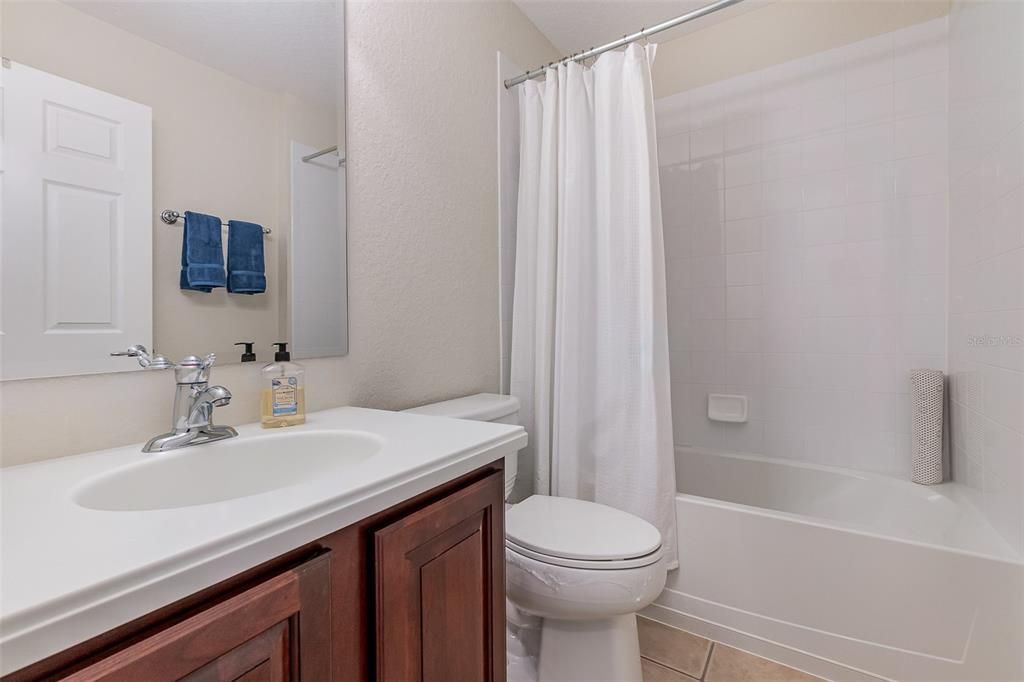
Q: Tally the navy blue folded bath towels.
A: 2